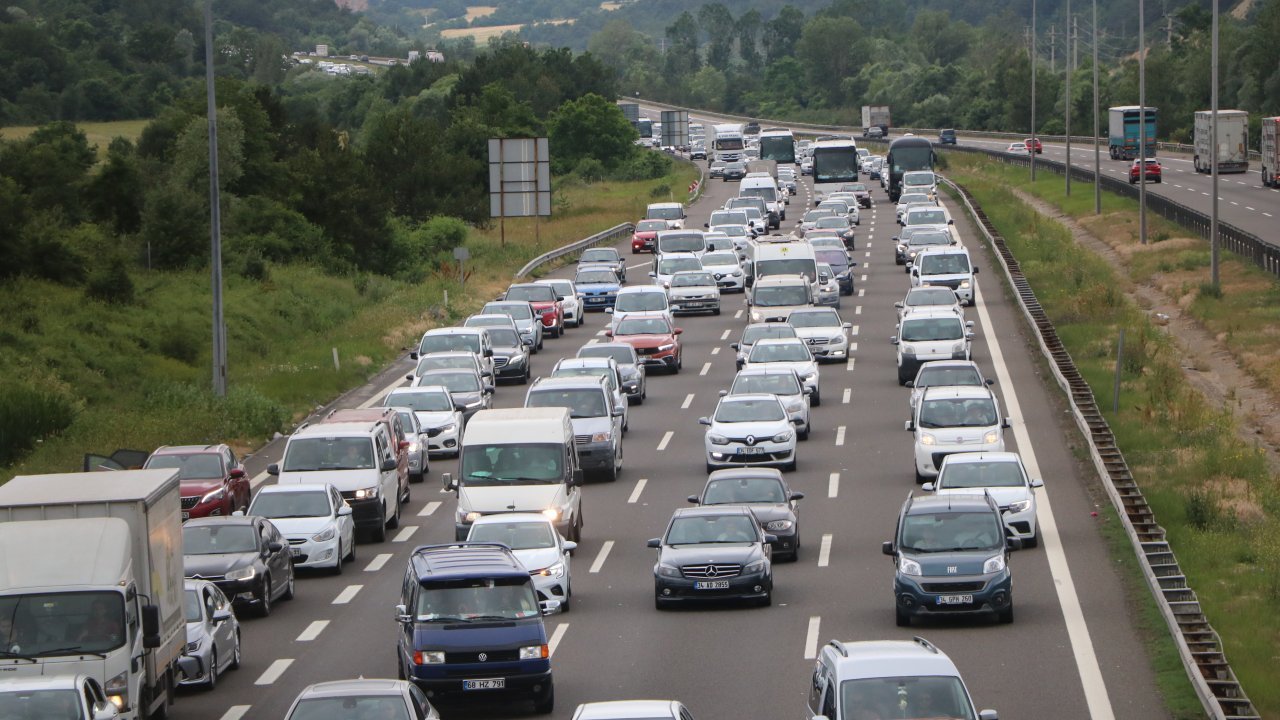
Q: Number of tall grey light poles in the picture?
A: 6